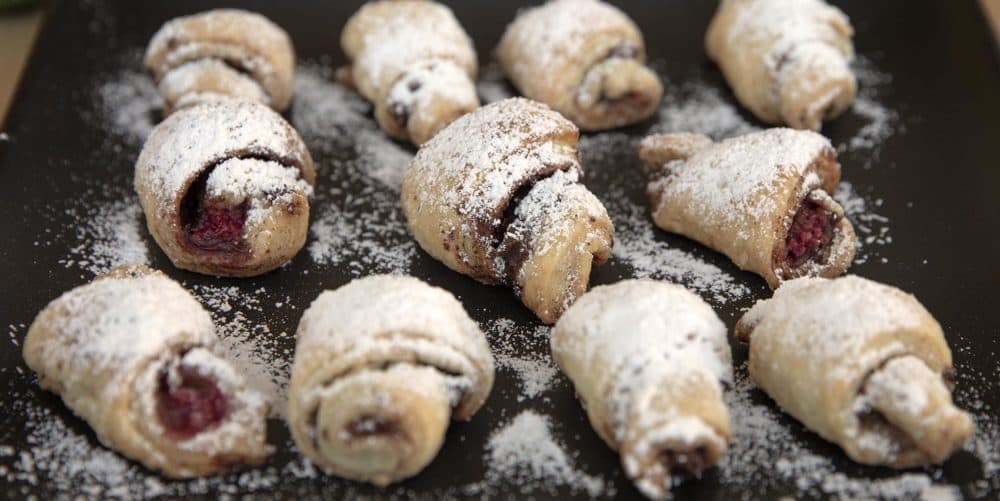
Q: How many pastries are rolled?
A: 11